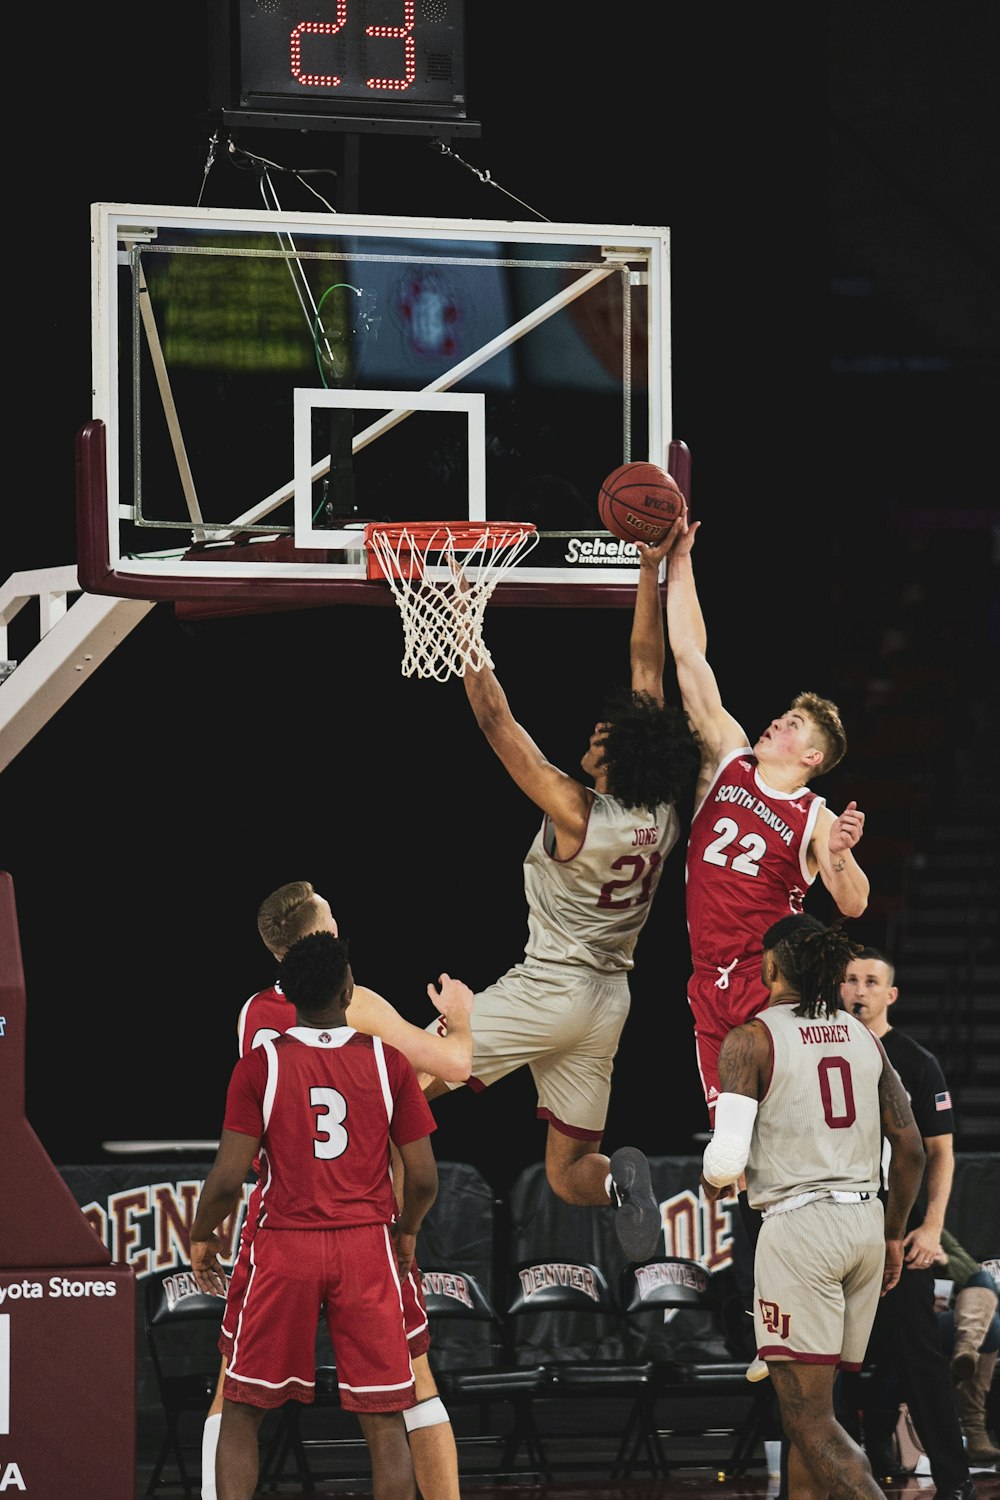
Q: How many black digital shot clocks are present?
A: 1